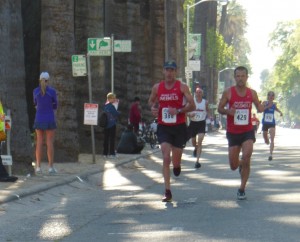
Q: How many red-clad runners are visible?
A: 2